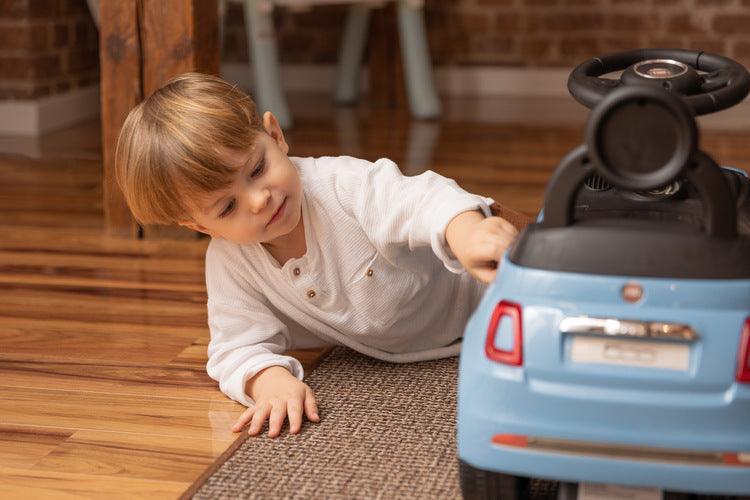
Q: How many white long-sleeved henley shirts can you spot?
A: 1